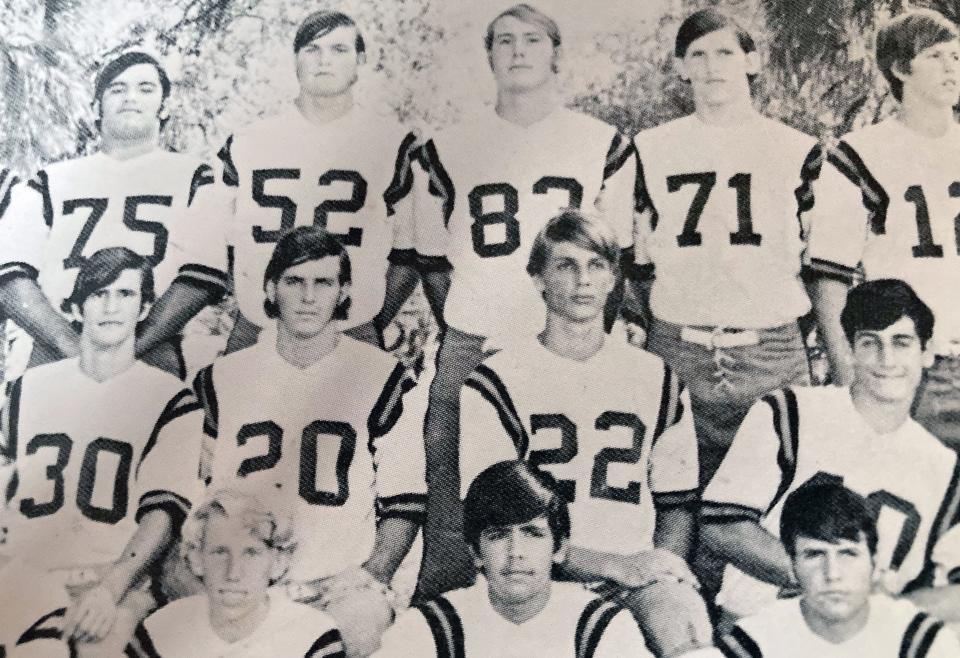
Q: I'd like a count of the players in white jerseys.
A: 12